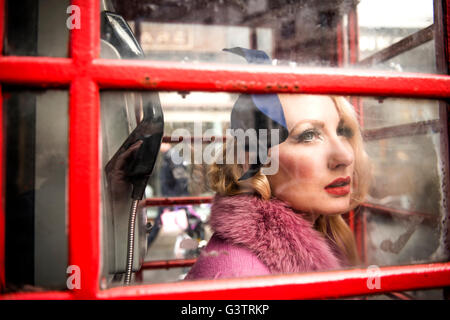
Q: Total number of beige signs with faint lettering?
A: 1